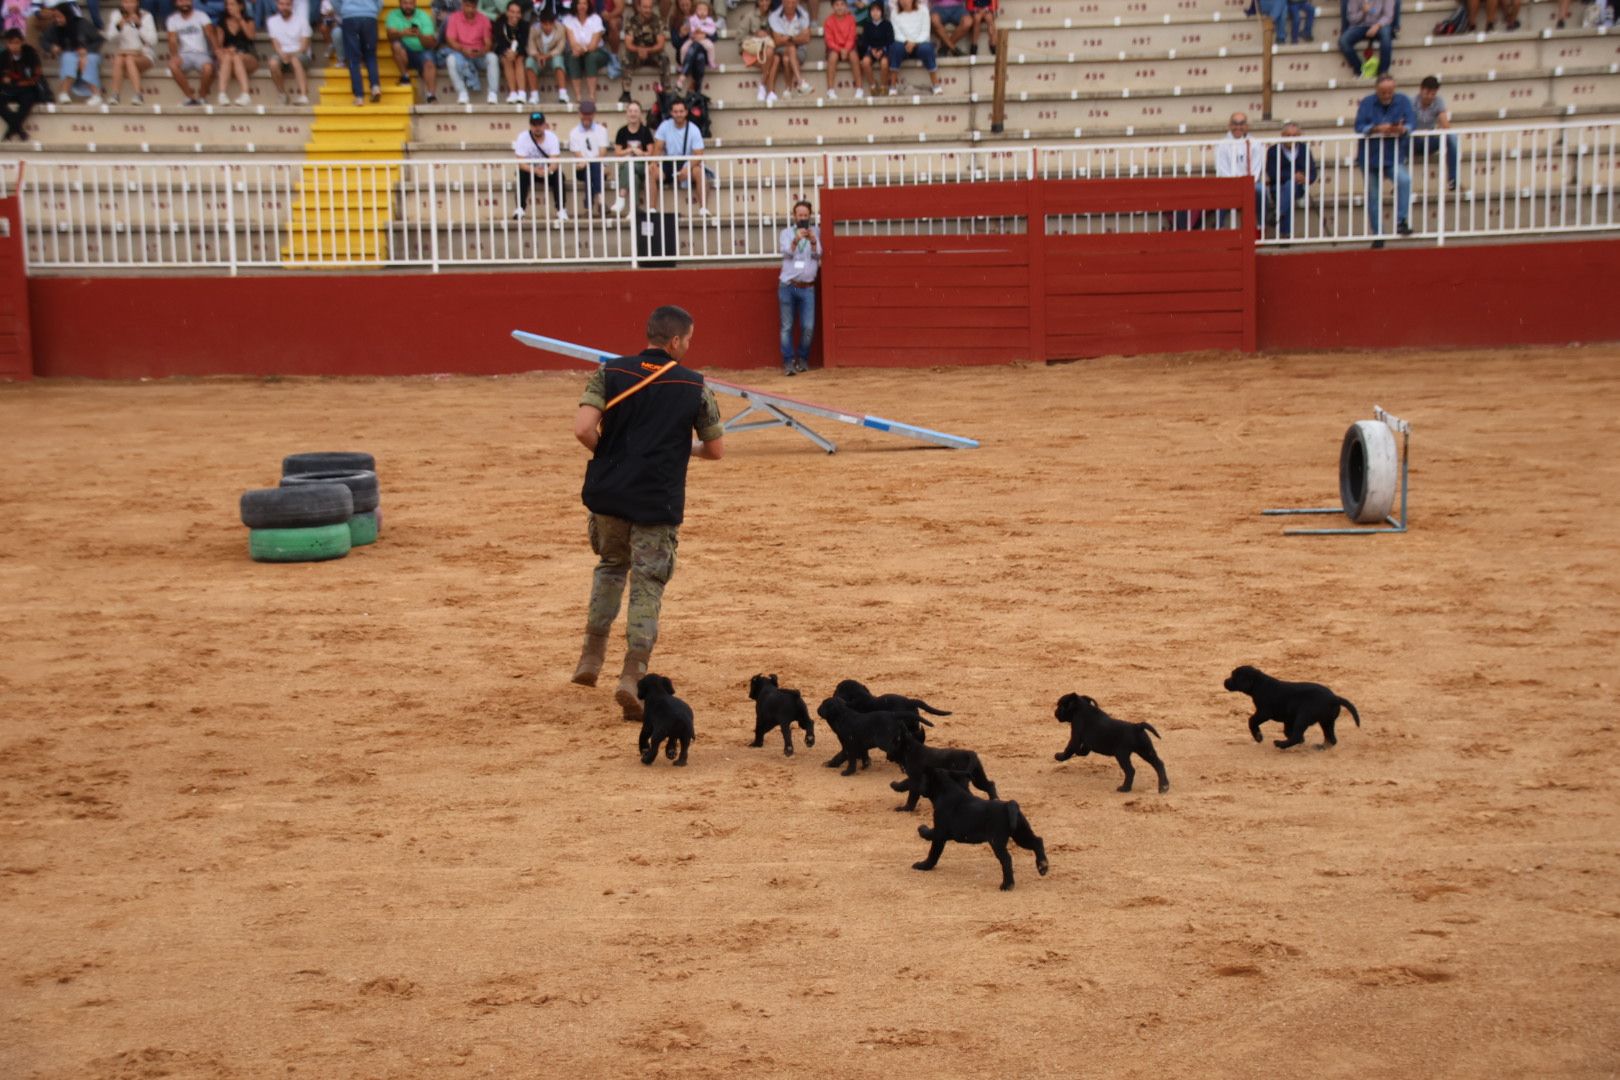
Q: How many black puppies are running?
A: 8